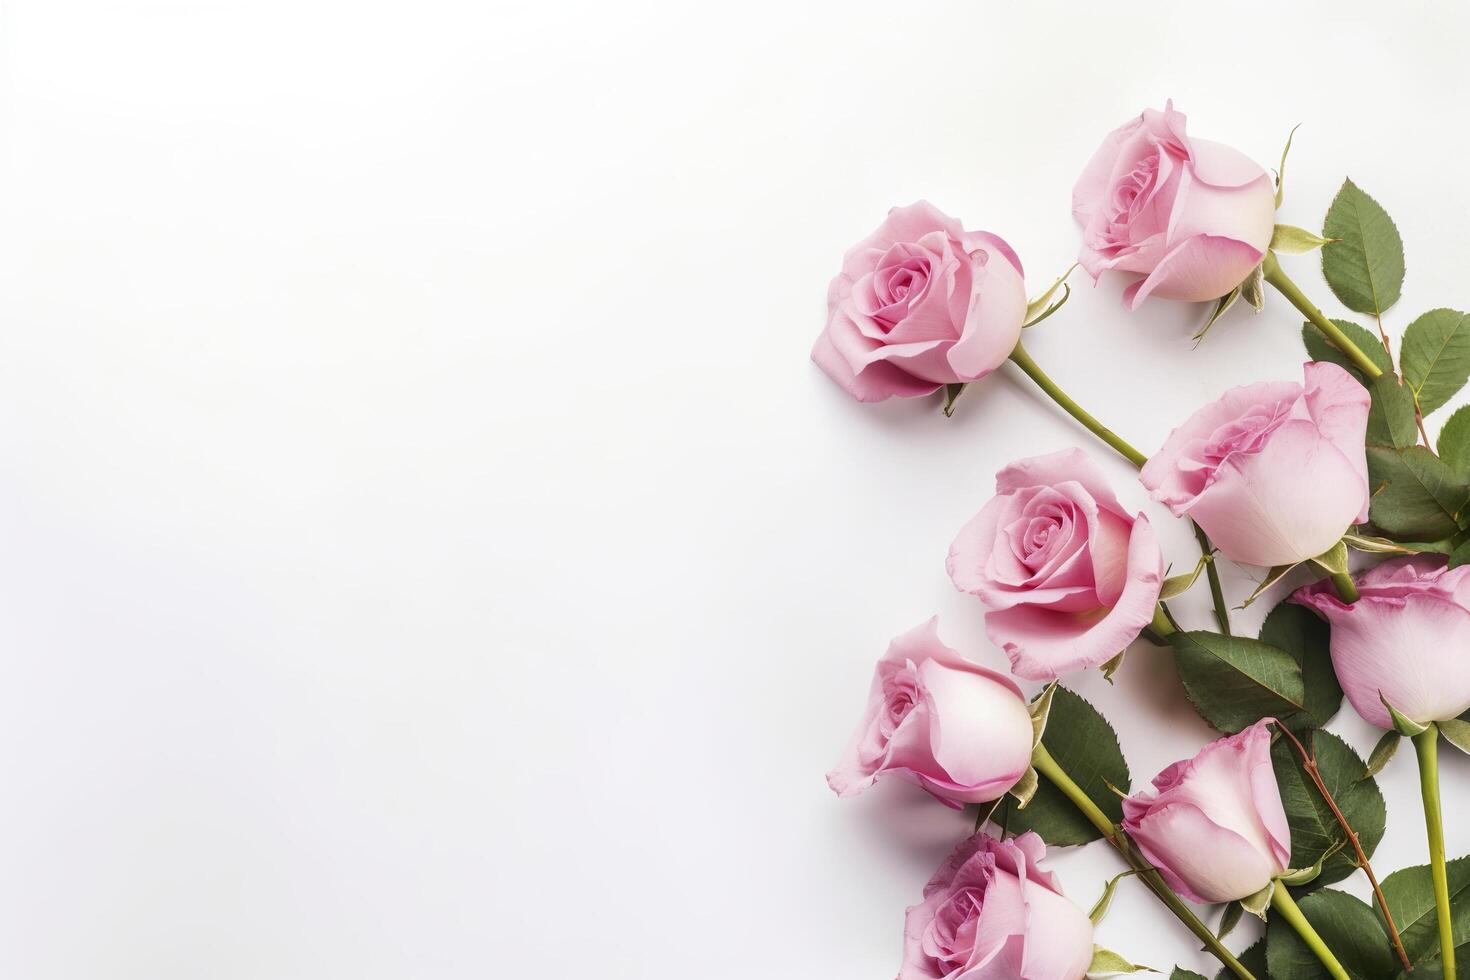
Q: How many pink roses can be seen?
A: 8